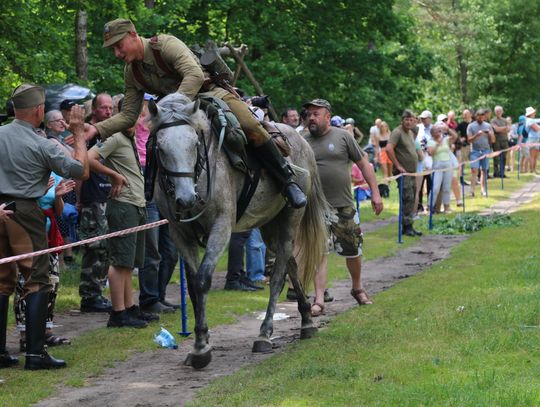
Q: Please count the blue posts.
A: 8